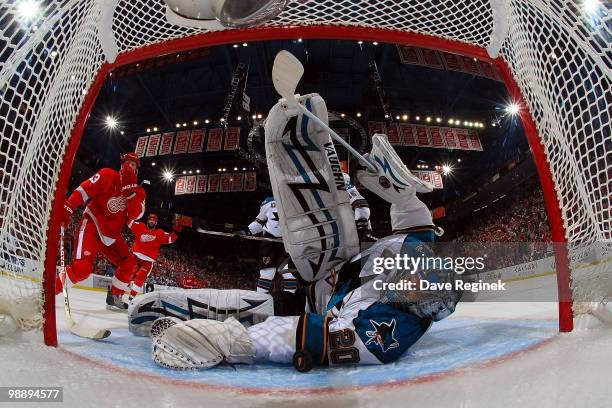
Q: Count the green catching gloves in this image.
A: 0